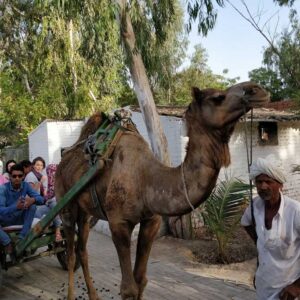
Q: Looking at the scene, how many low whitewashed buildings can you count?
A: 2